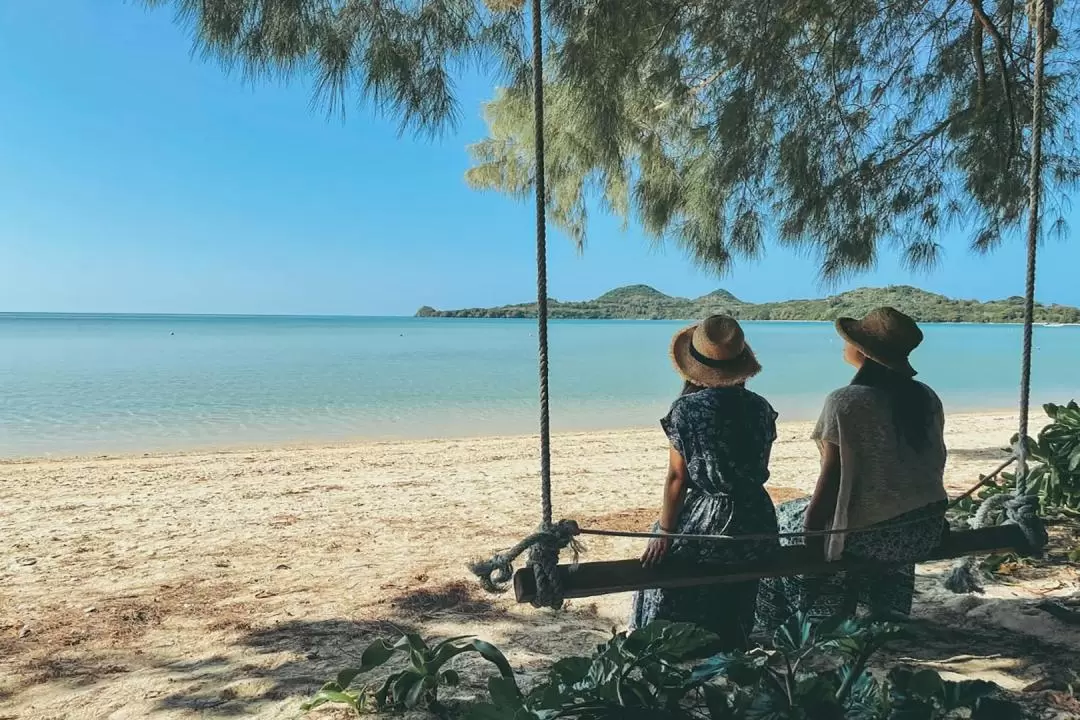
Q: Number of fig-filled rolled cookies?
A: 0